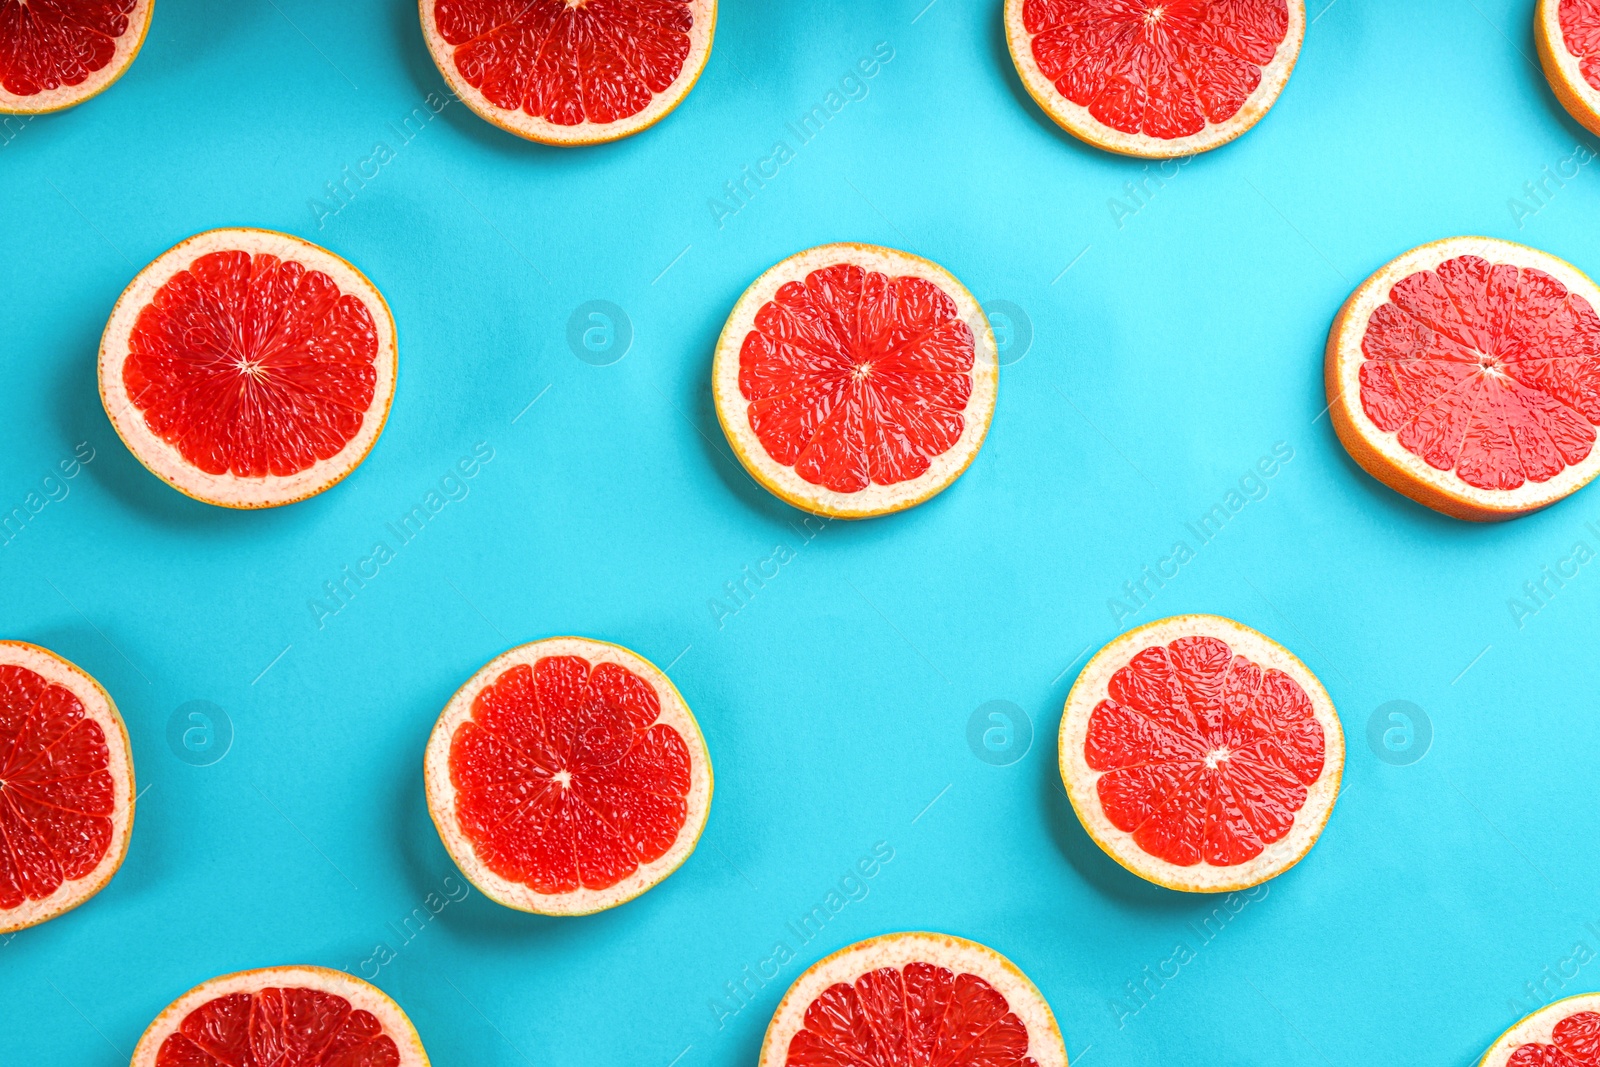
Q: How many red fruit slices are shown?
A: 13